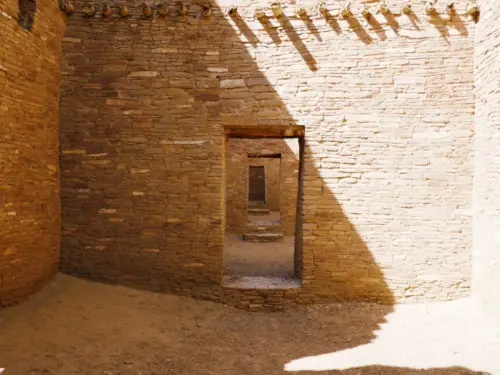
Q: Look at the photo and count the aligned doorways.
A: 3